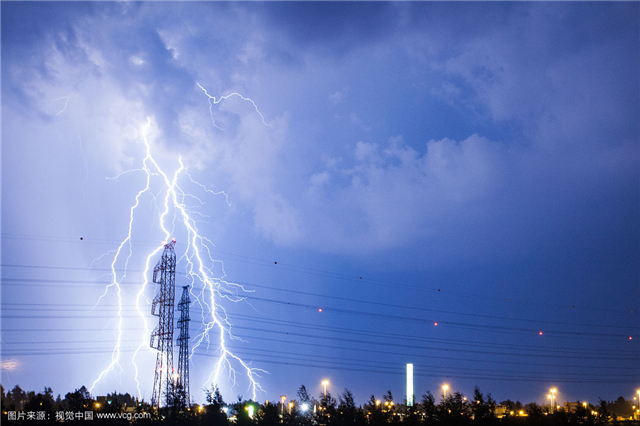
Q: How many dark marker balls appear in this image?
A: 7